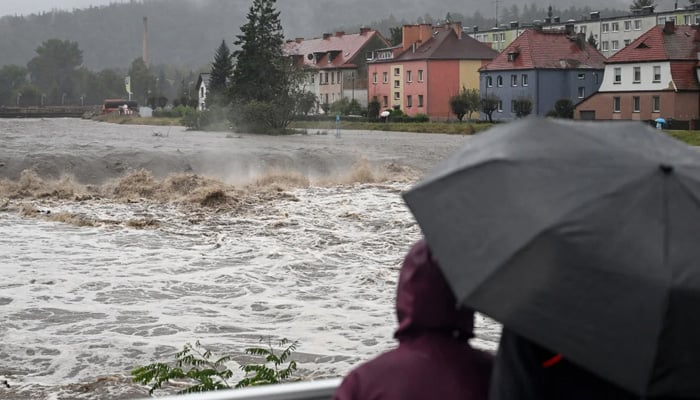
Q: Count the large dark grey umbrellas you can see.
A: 1